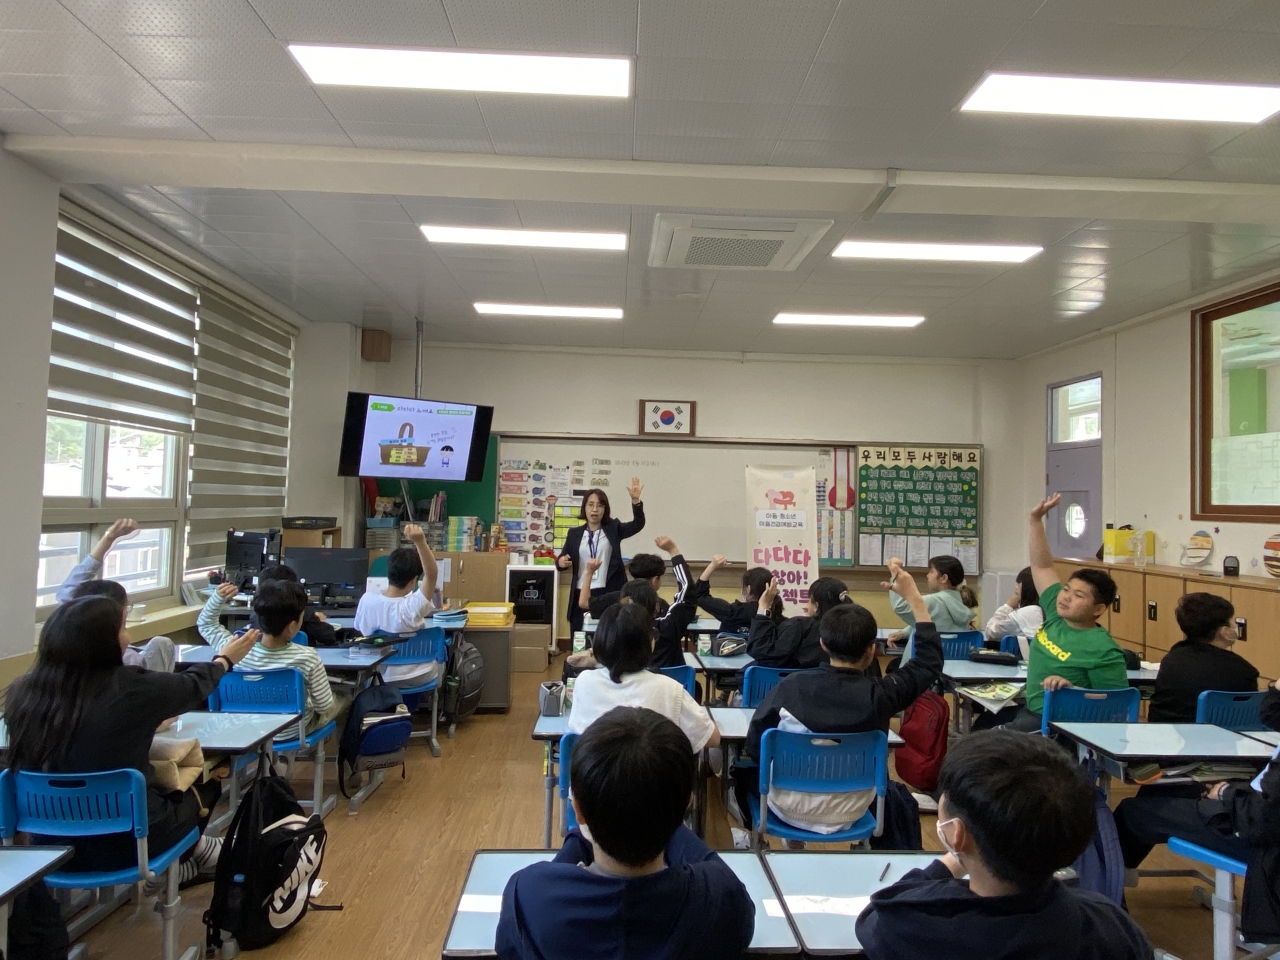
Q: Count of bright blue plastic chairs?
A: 13